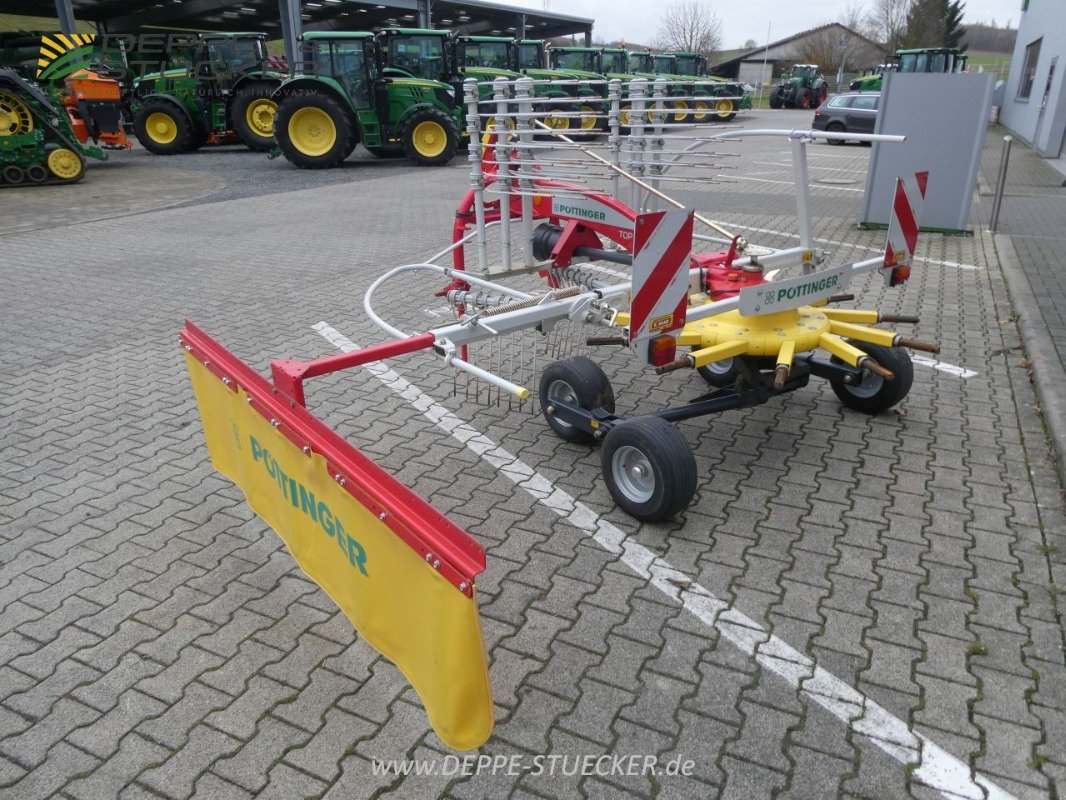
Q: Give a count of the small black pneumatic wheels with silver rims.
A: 4